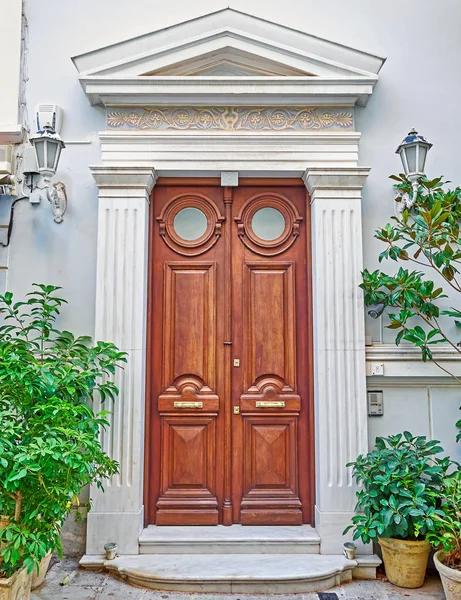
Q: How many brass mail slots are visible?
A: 2